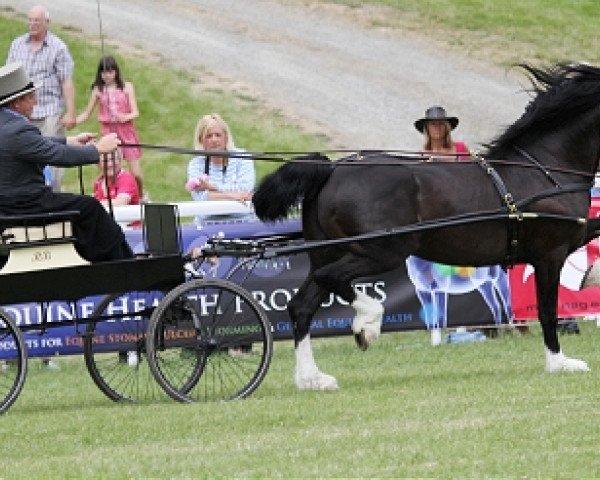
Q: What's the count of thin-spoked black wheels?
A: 3